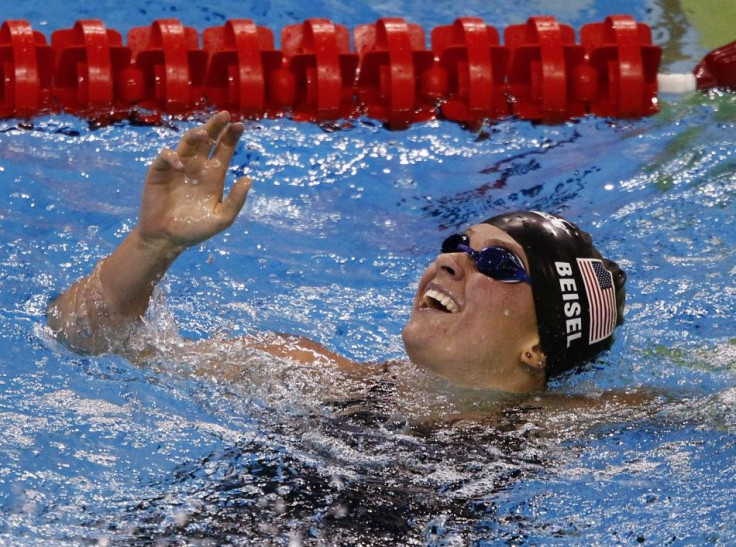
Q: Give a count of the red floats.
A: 9